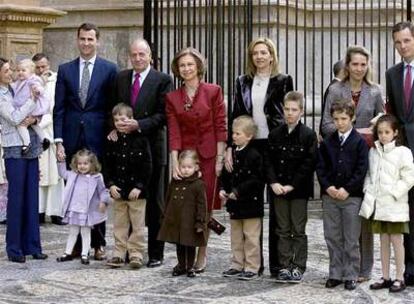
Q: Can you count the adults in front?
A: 7